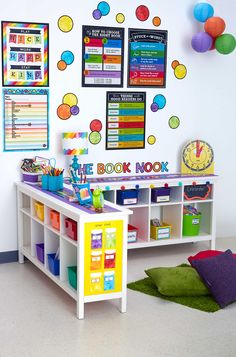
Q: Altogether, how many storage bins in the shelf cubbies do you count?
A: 11